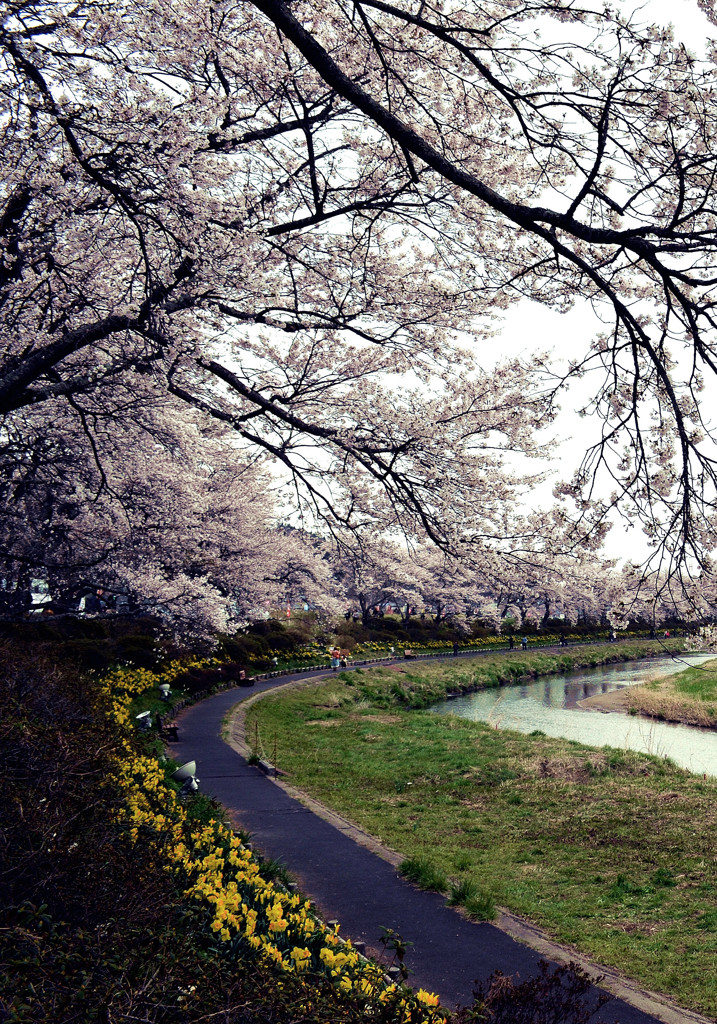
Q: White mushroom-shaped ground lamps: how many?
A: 3